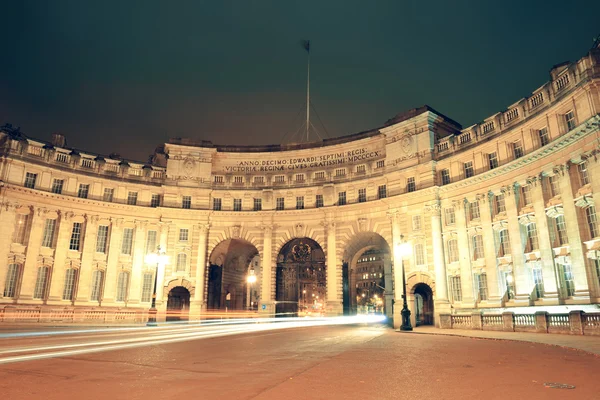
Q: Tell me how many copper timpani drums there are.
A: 0